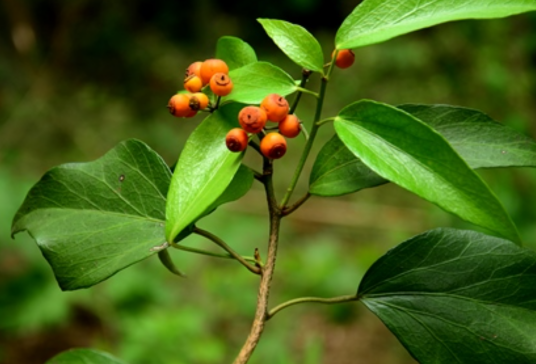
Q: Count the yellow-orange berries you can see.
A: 13